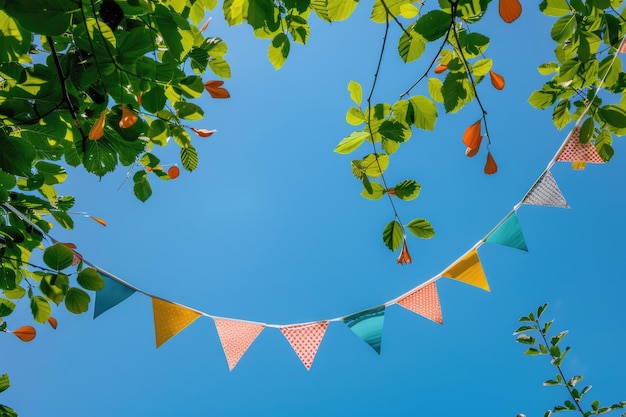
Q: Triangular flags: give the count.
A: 10